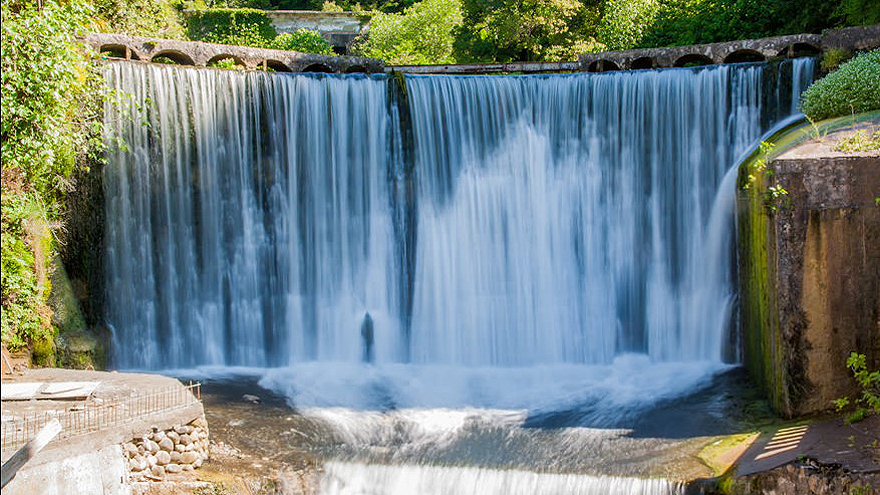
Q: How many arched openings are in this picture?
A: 11